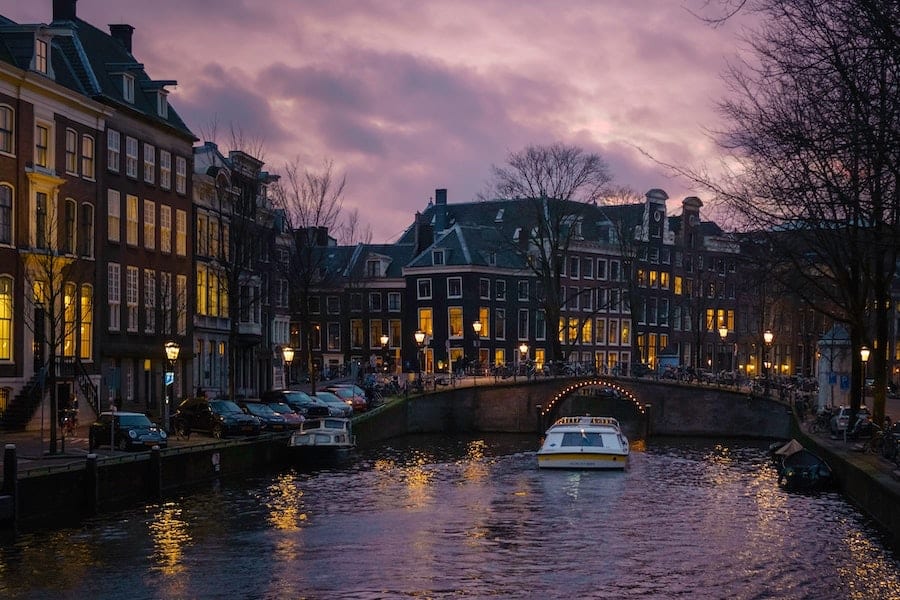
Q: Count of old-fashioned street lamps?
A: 9